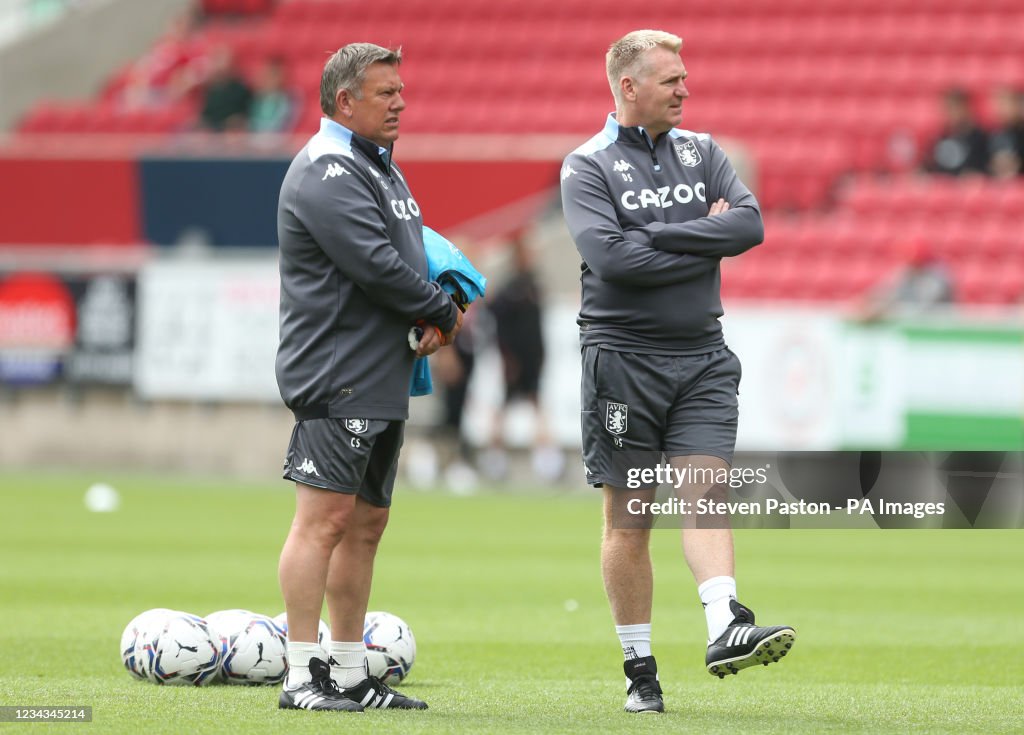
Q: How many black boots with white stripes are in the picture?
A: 4